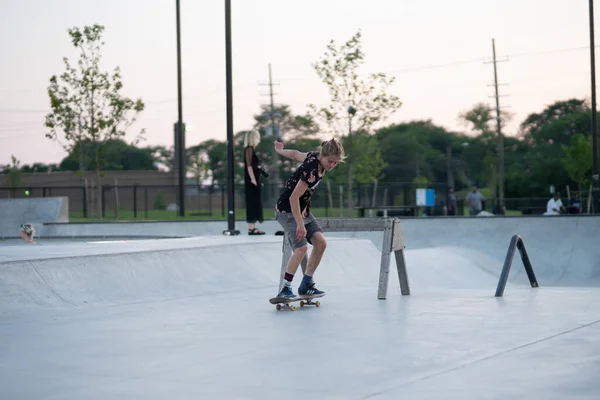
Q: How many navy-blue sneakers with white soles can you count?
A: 2